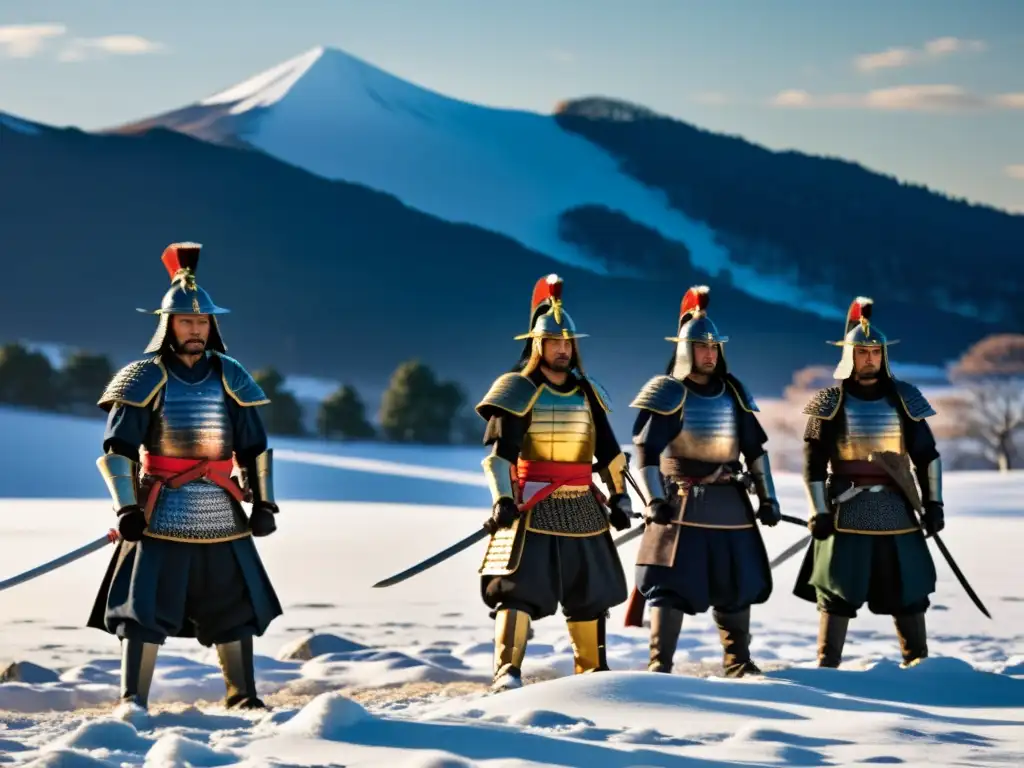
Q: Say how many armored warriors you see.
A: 4